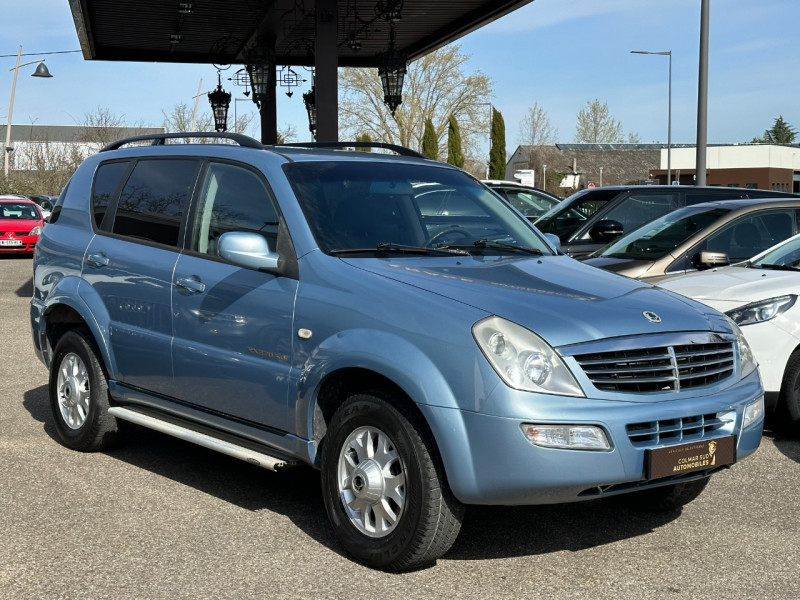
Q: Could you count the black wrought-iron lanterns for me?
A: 4